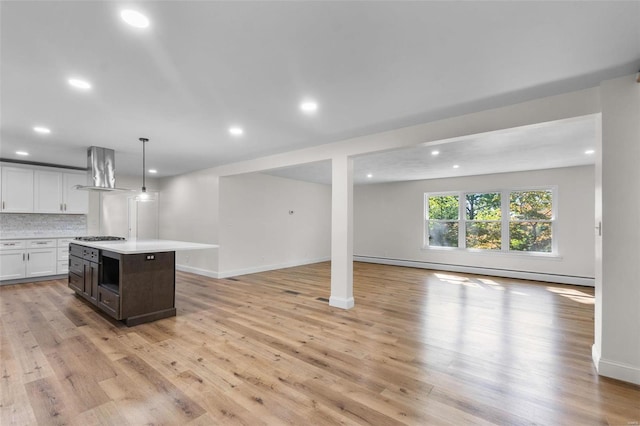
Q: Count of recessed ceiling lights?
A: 11